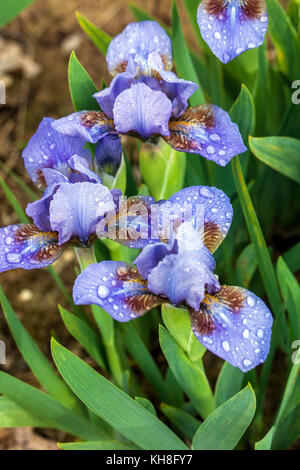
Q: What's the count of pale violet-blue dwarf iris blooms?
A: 4